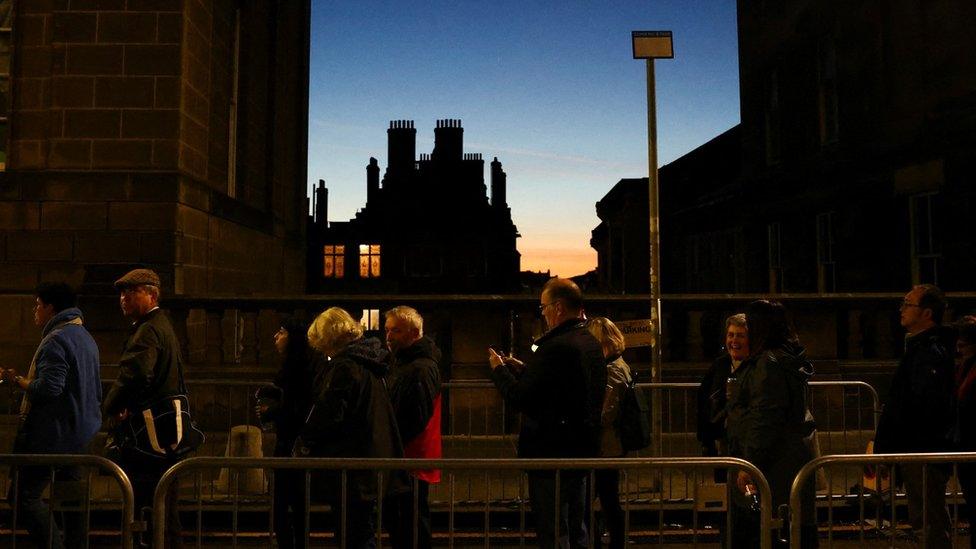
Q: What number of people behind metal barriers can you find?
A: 11